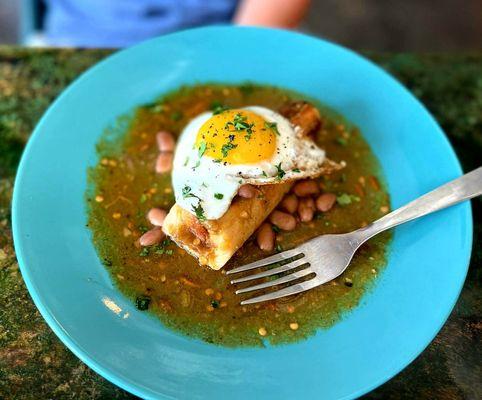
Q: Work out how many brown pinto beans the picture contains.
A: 11